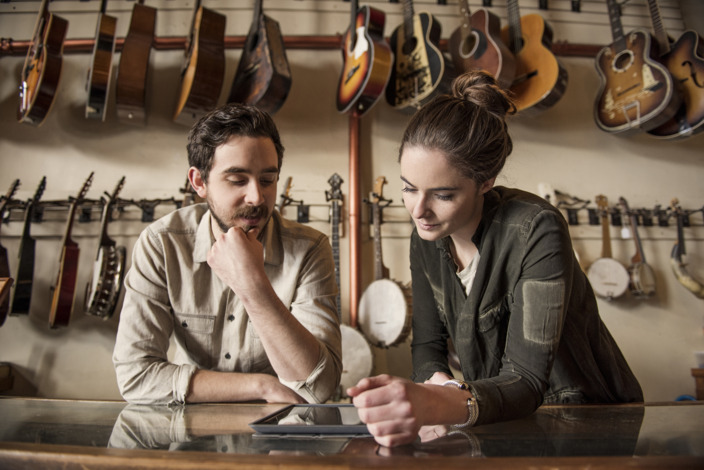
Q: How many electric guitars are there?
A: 0